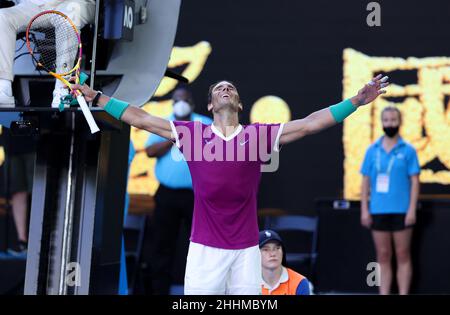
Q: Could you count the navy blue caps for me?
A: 1